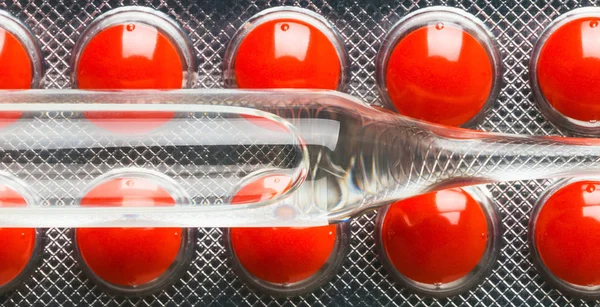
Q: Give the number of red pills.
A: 10